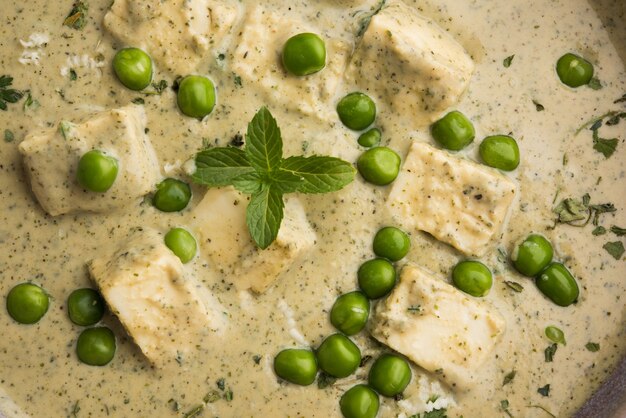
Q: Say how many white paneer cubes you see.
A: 8